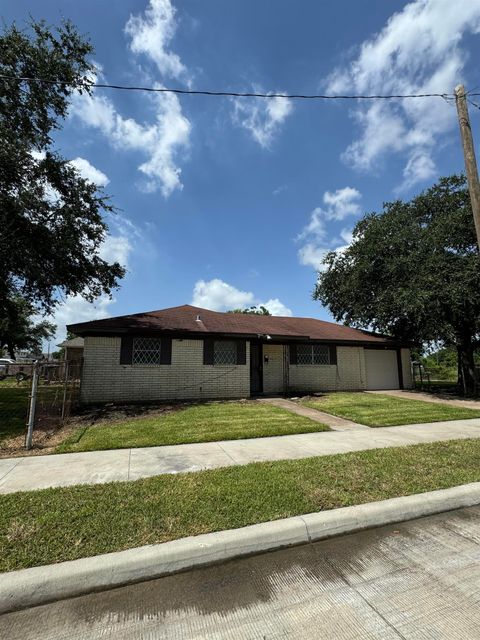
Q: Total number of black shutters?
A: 6